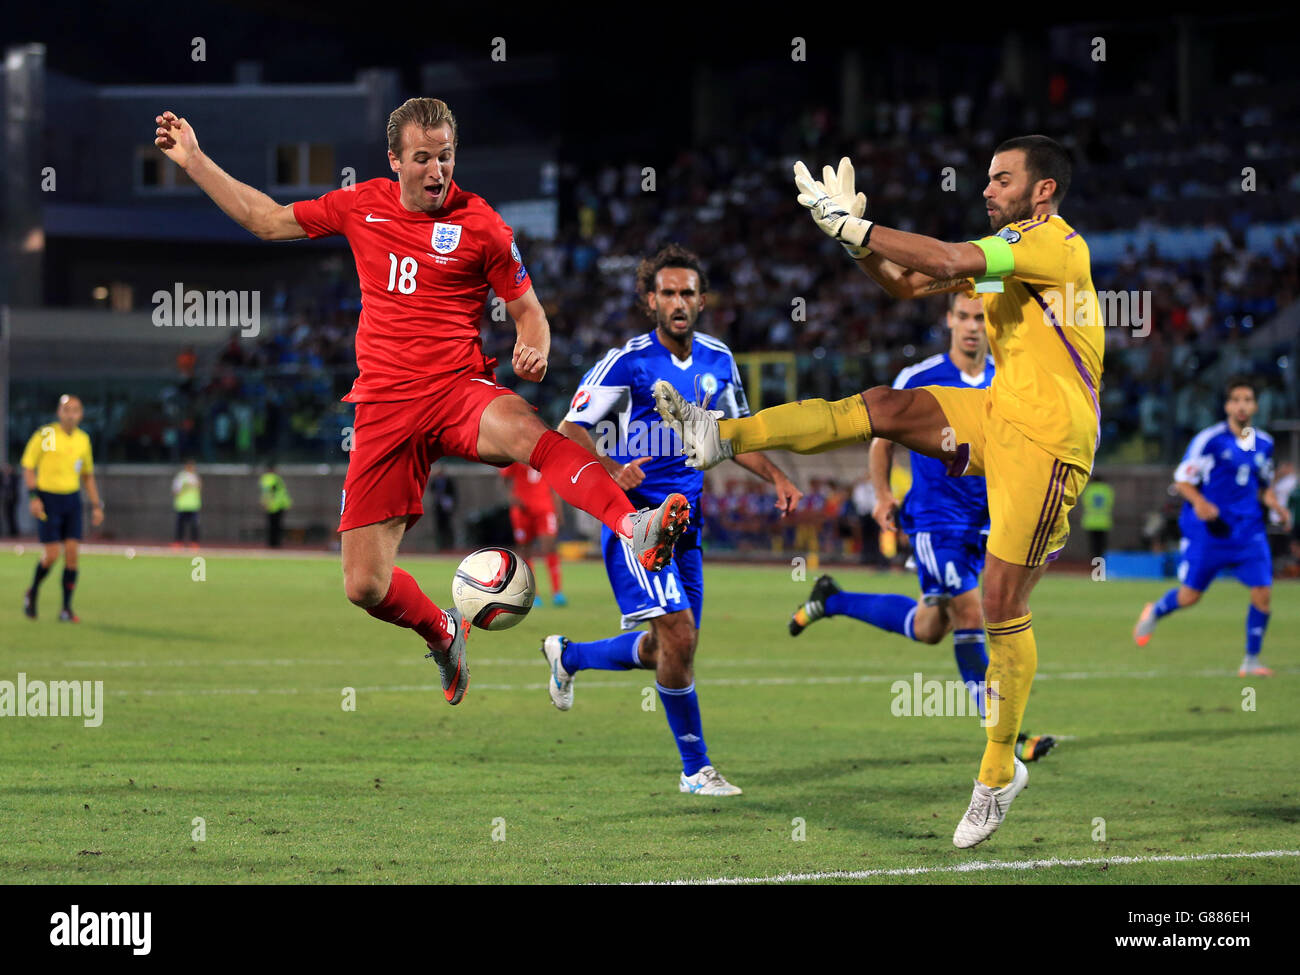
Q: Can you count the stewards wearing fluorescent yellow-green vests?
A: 3